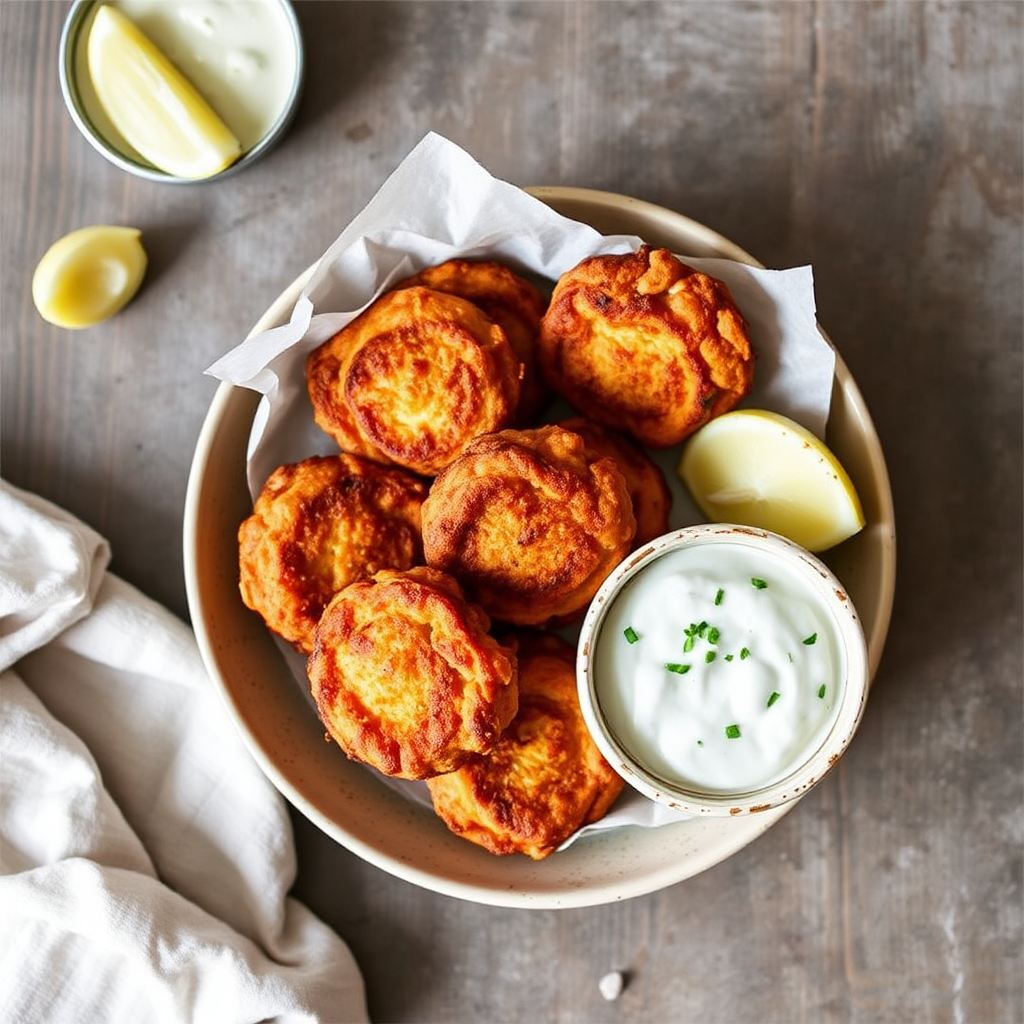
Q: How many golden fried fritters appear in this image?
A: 8